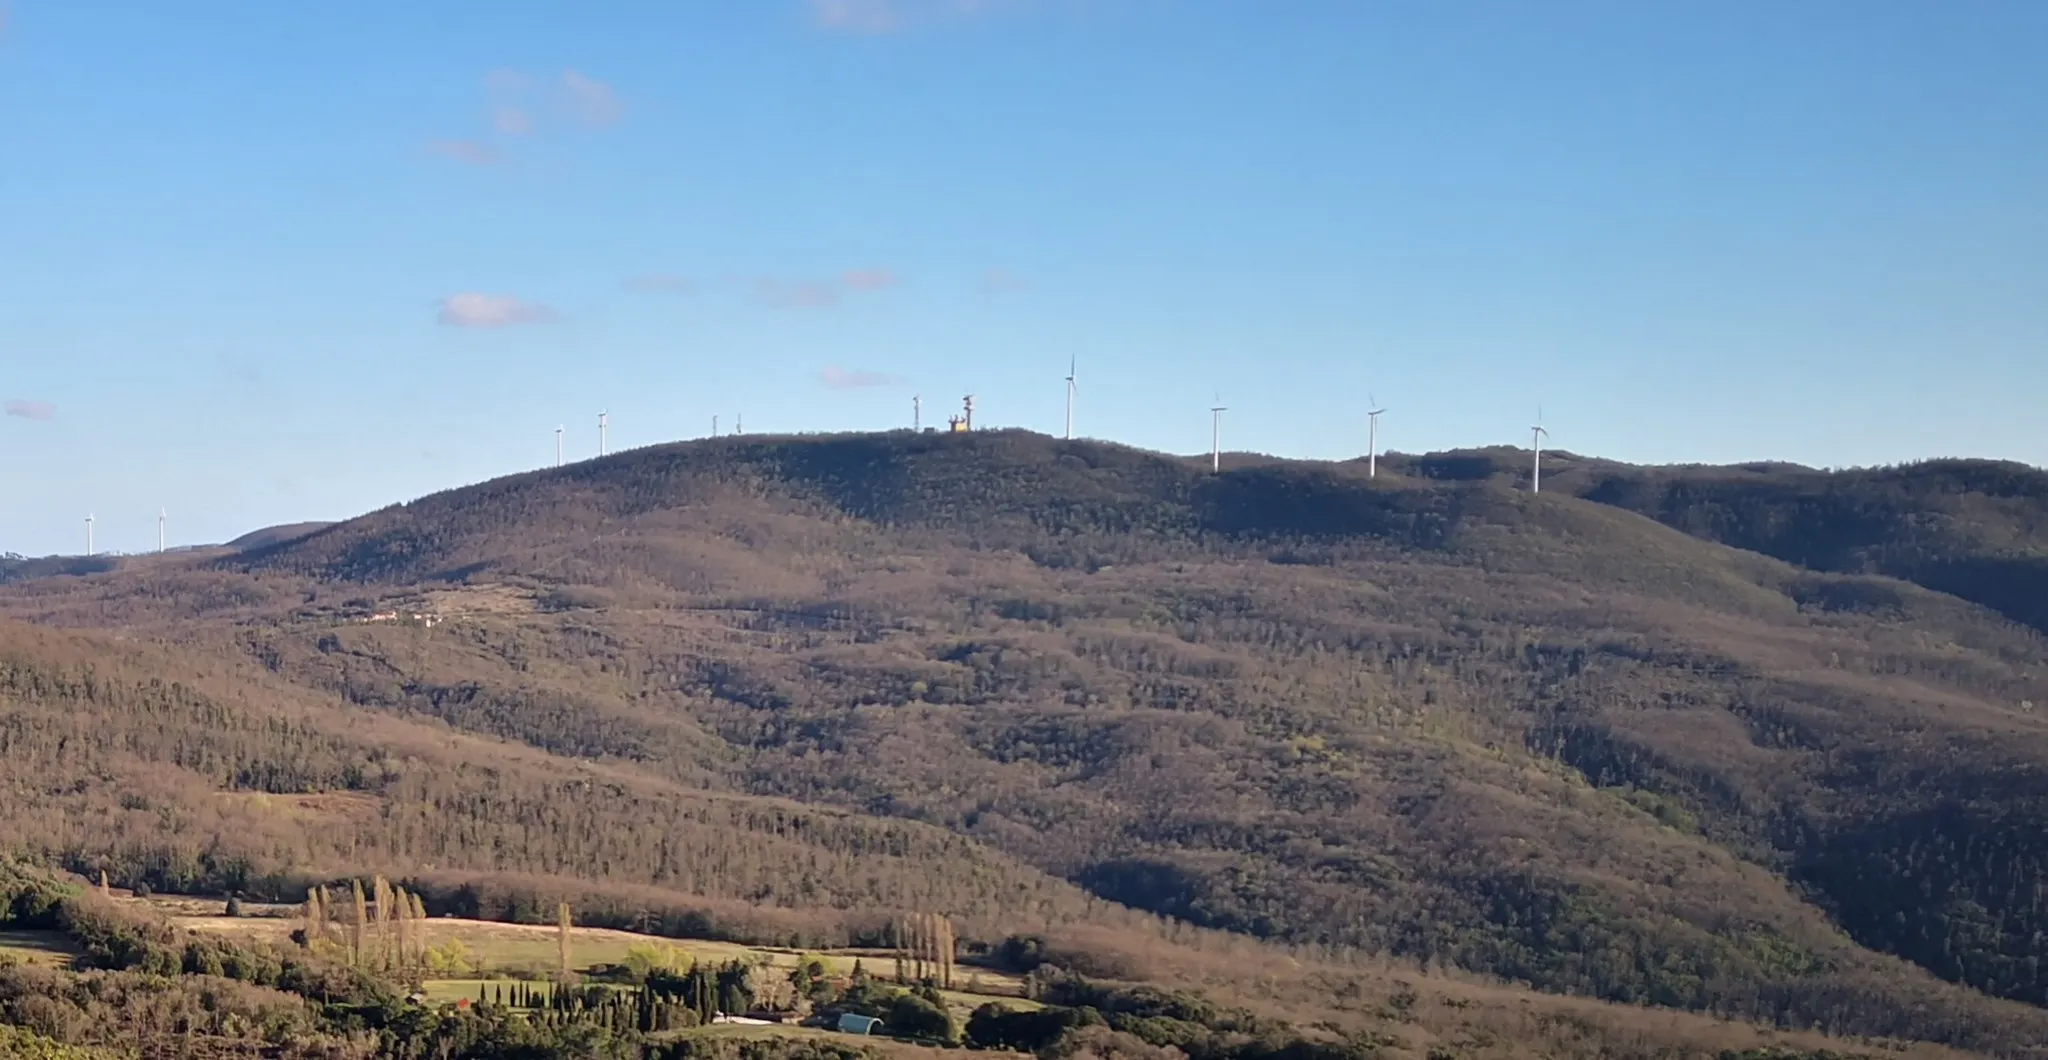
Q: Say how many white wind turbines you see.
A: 8